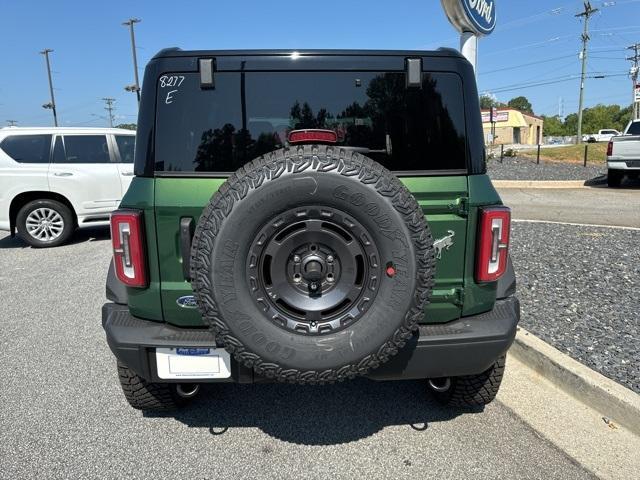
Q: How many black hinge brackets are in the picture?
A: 2